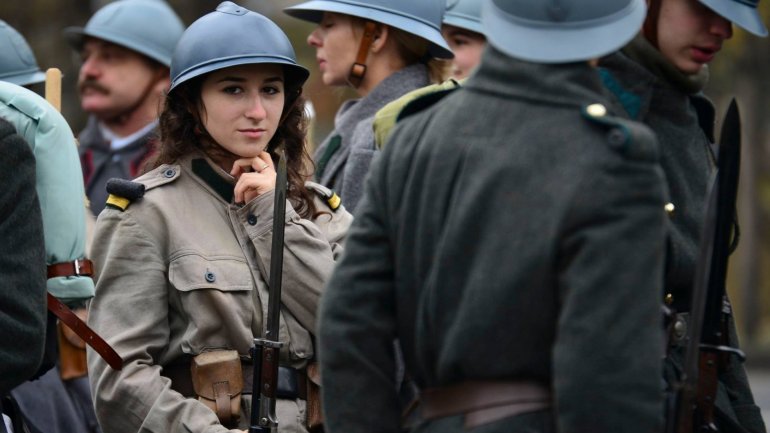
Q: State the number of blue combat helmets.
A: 7